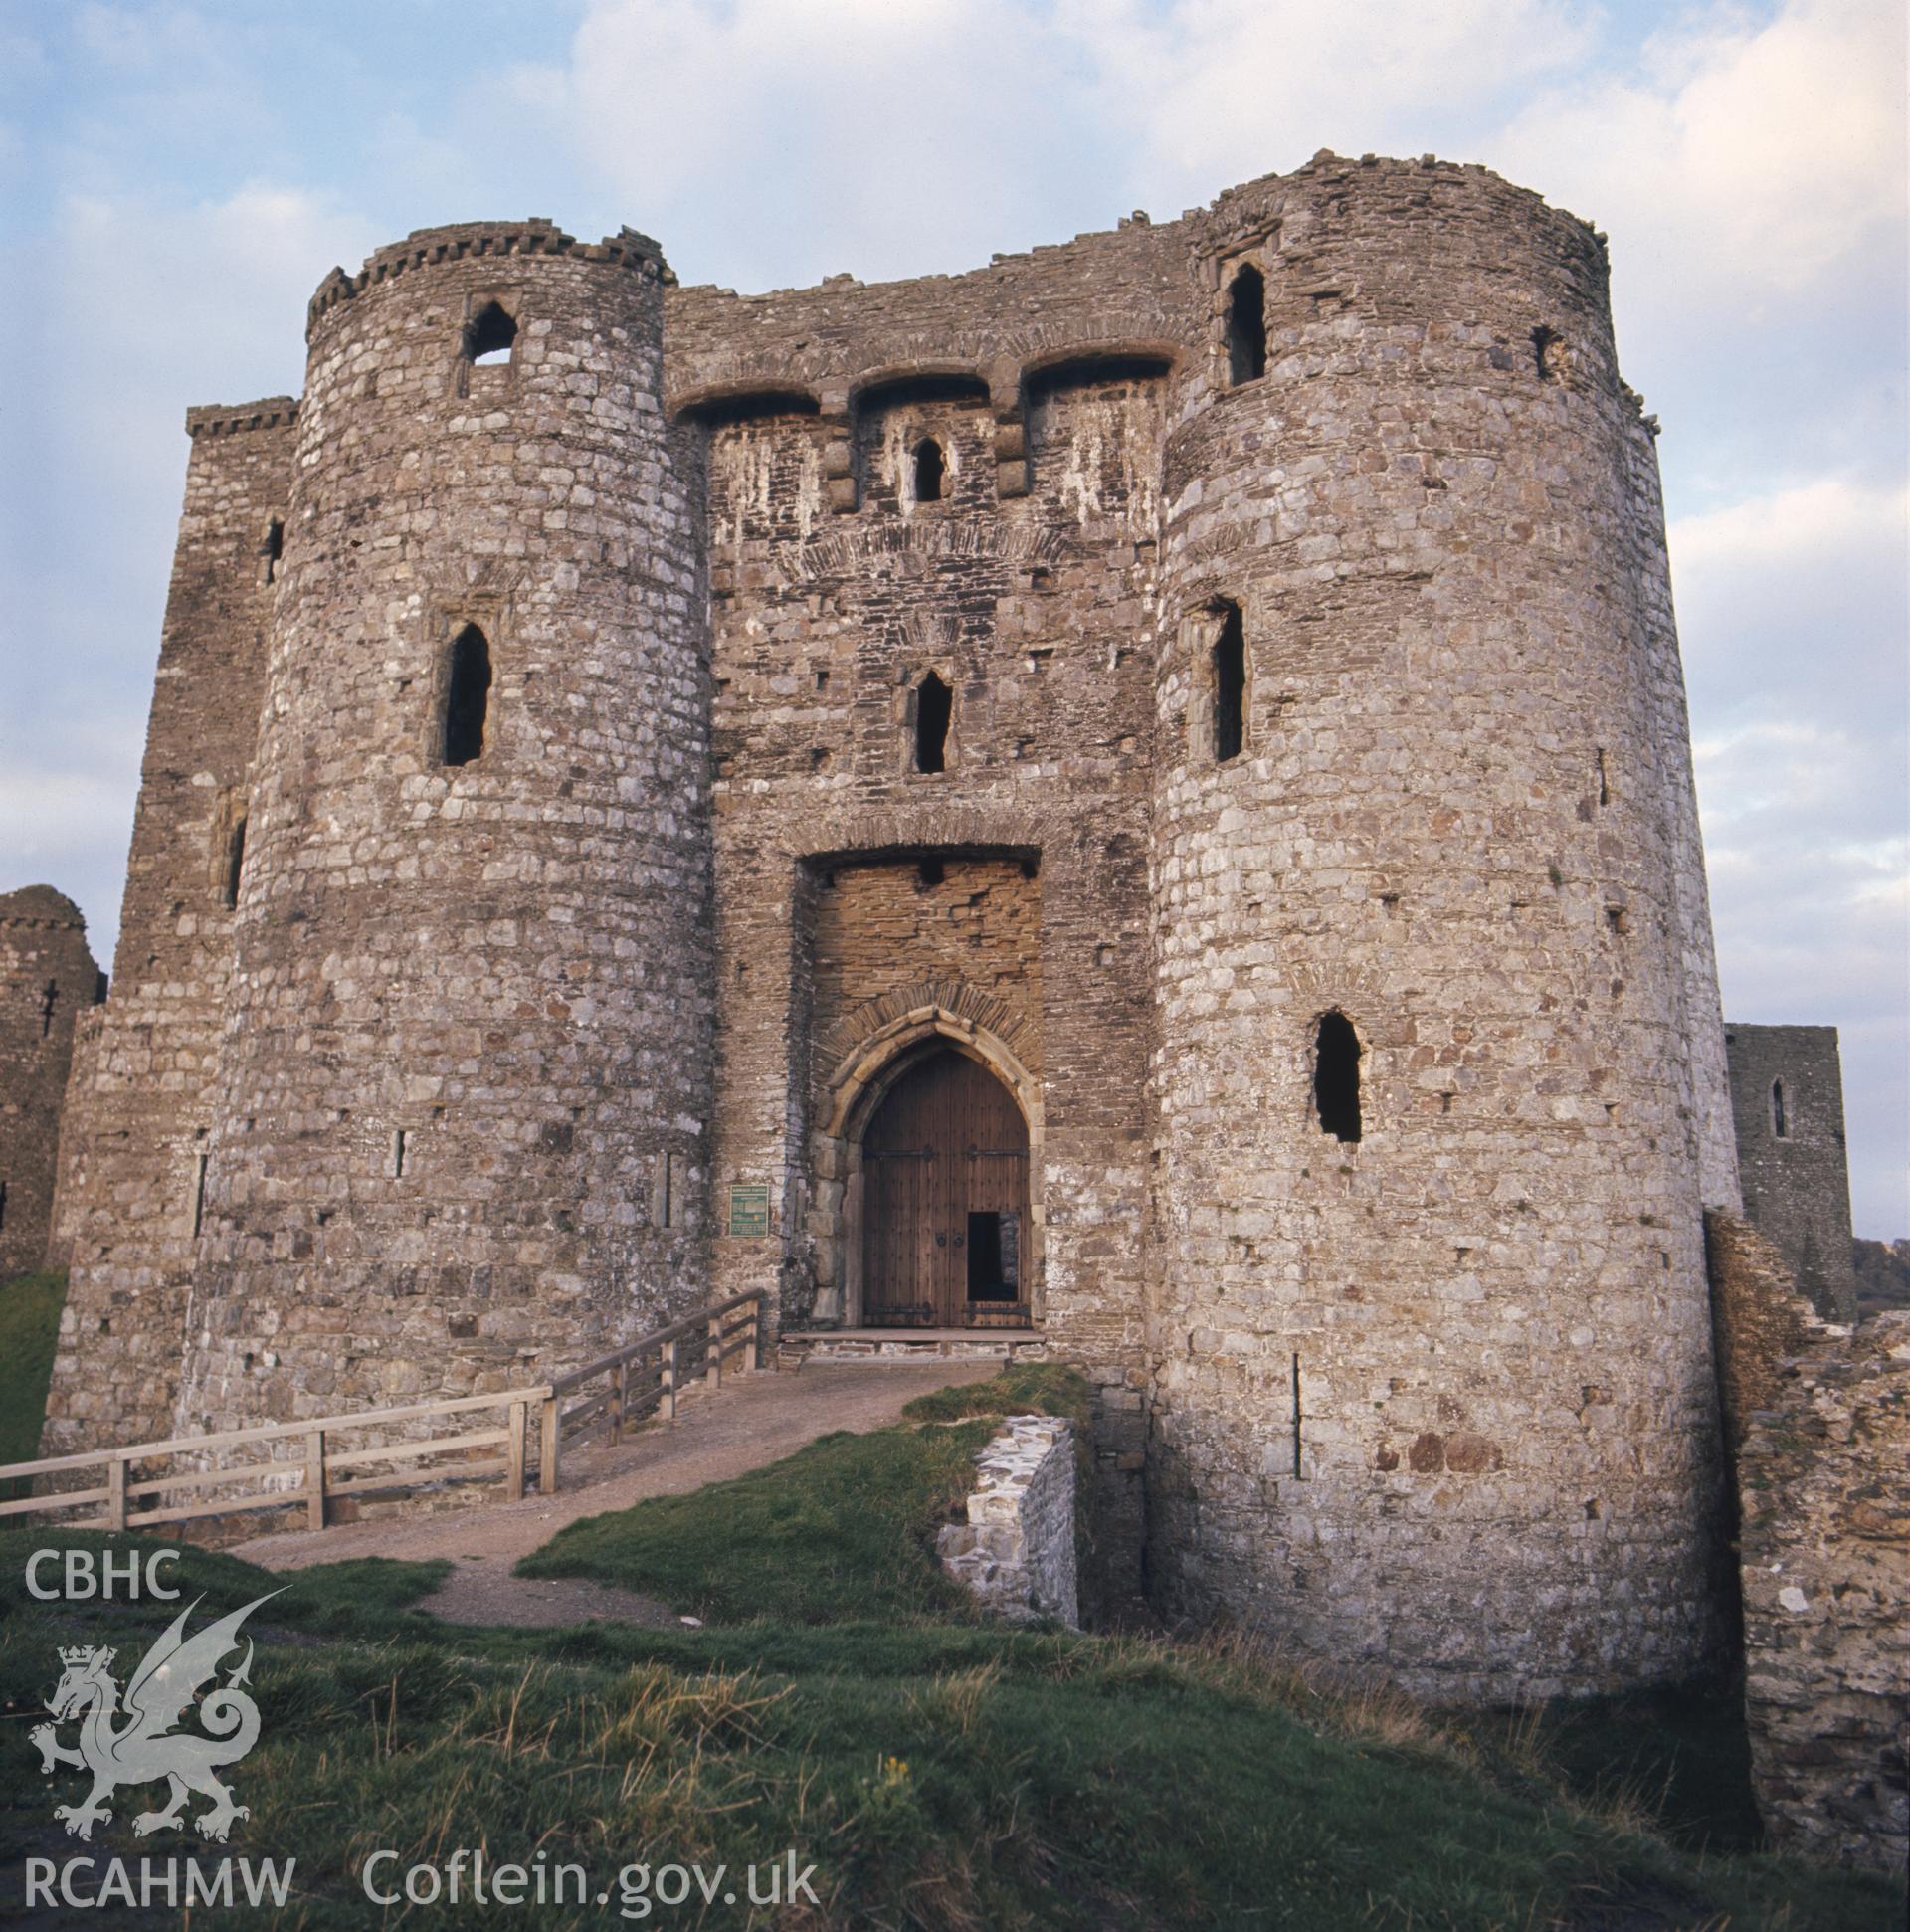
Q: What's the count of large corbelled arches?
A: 3